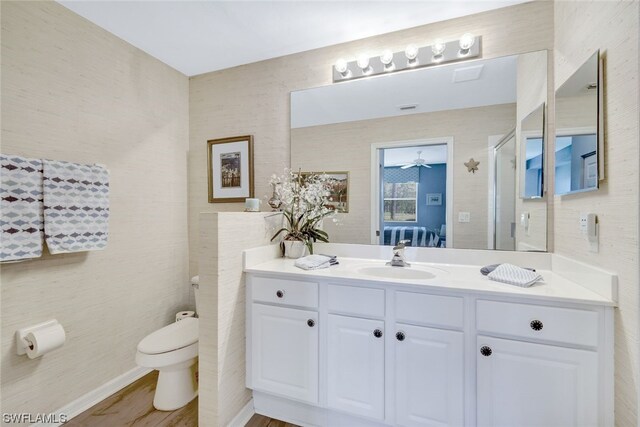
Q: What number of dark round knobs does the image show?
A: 6